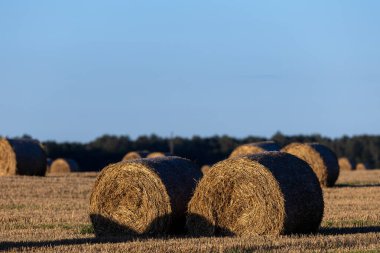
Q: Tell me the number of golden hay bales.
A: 11